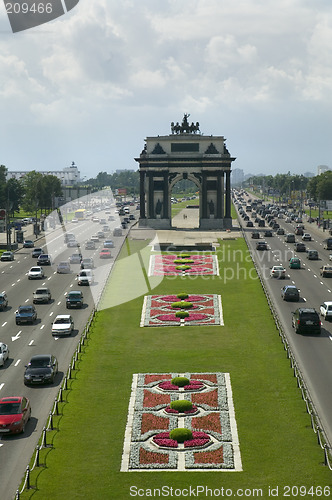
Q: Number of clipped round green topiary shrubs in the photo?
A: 9